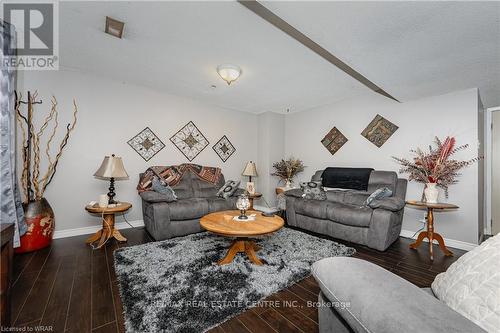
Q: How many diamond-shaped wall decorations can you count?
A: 5